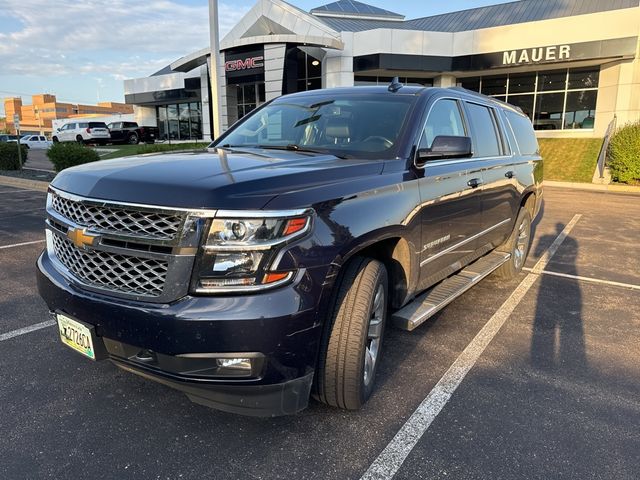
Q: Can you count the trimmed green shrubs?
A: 3